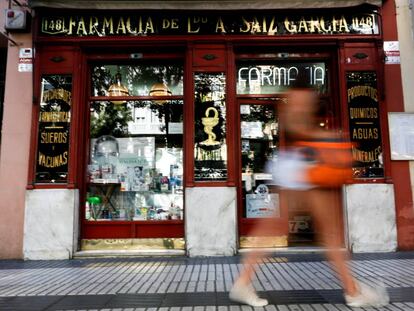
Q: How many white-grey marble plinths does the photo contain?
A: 3